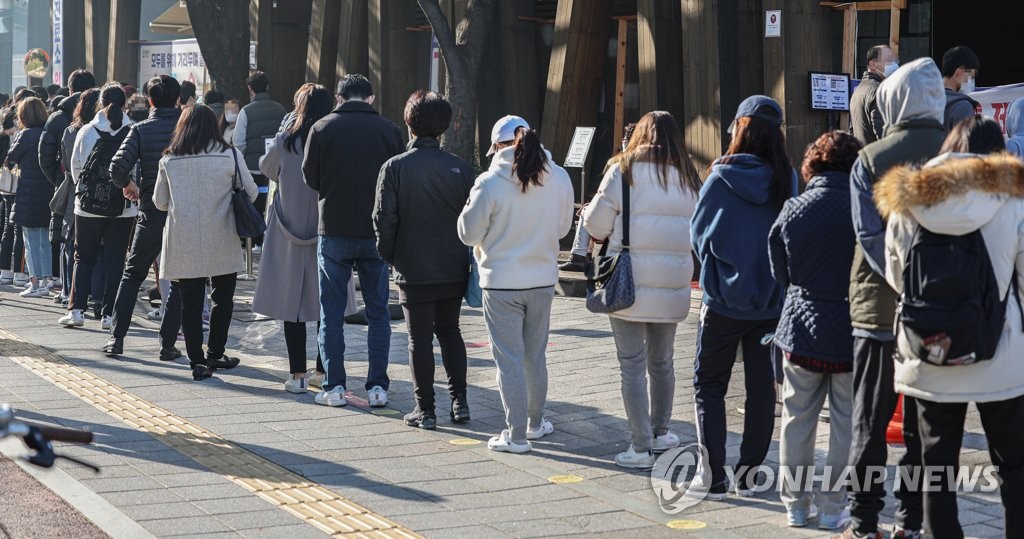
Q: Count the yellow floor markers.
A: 4